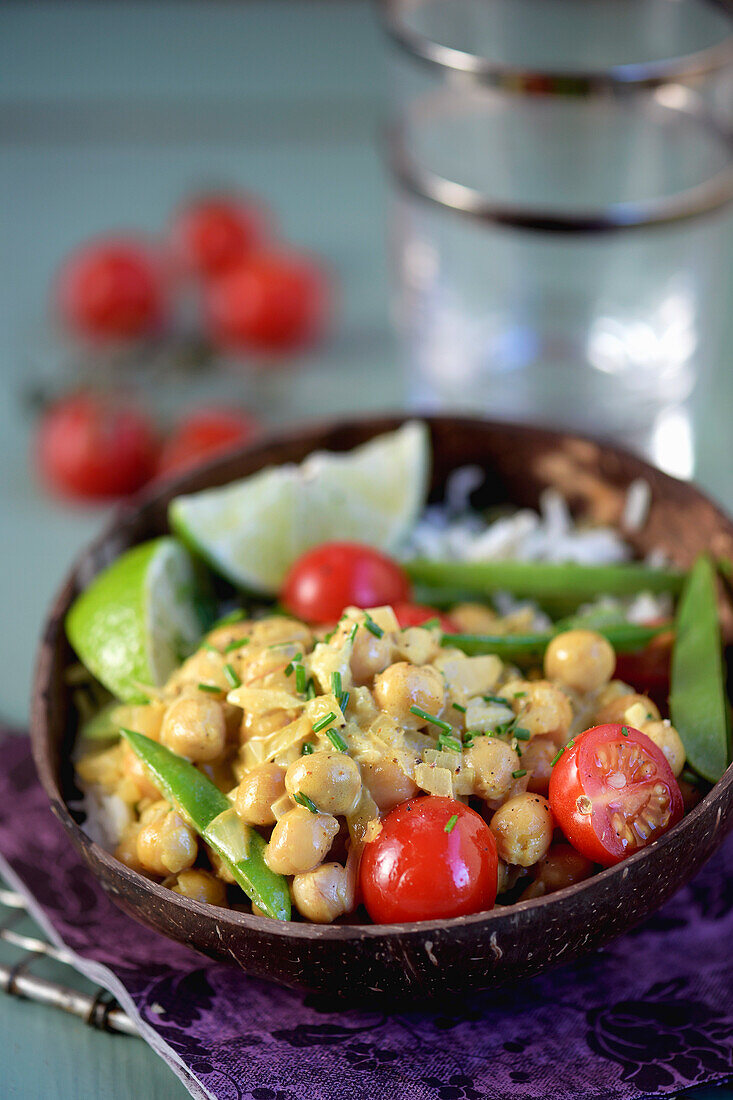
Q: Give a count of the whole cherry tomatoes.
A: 7